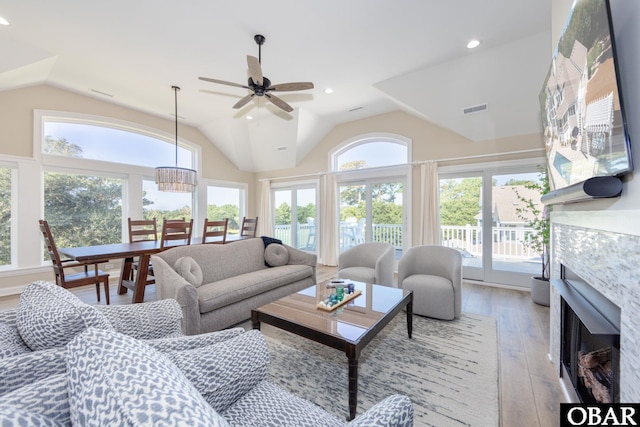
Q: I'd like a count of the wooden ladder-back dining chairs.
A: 6